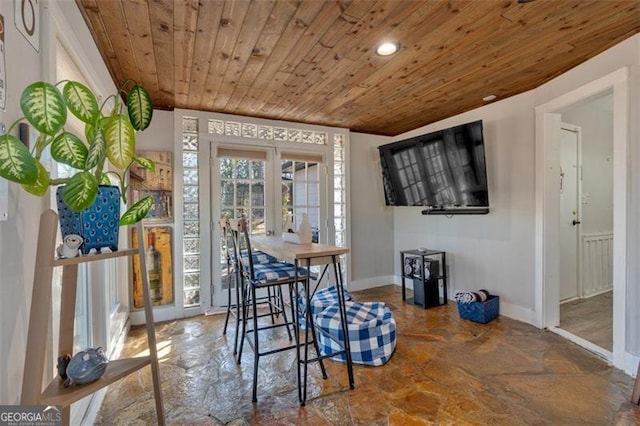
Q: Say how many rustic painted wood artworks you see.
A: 2